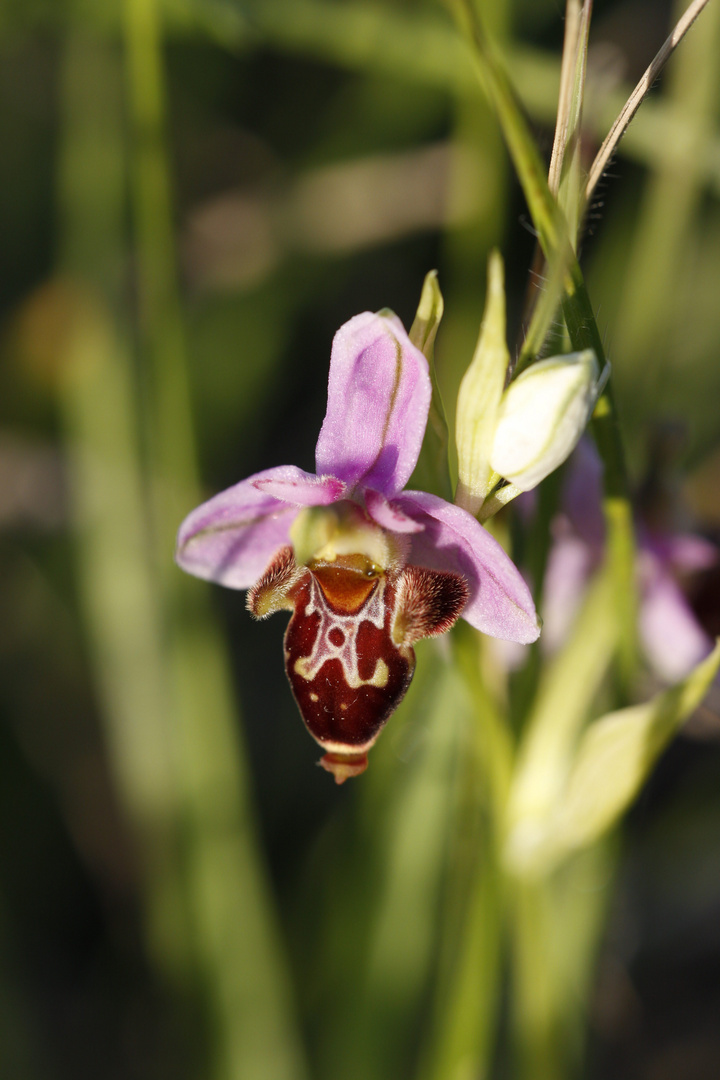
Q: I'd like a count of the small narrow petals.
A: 2